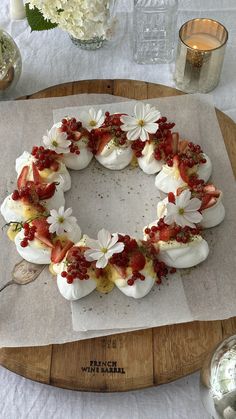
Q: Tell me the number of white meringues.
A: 11